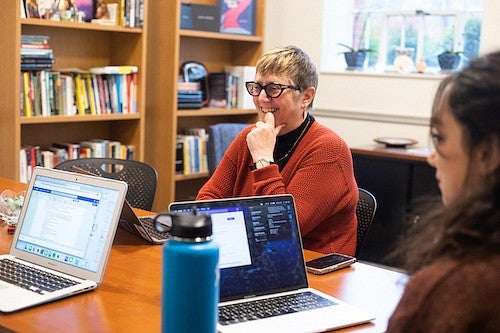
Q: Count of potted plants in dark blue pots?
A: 2